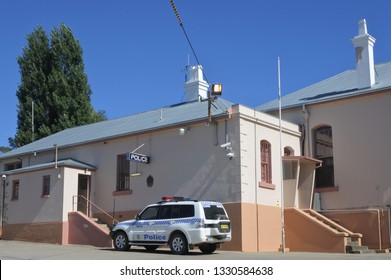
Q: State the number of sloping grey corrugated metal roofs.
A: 3